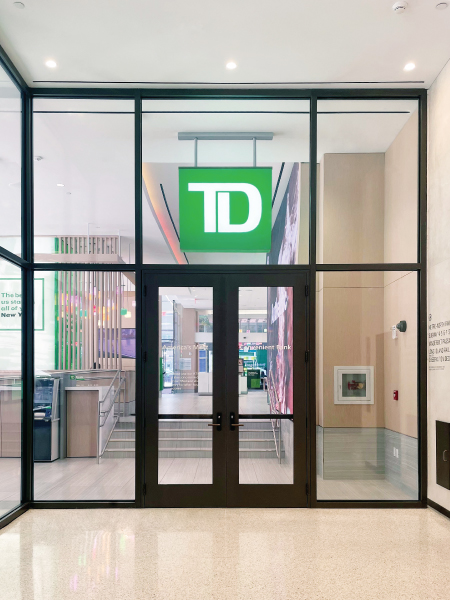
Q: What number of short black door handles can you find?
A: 2